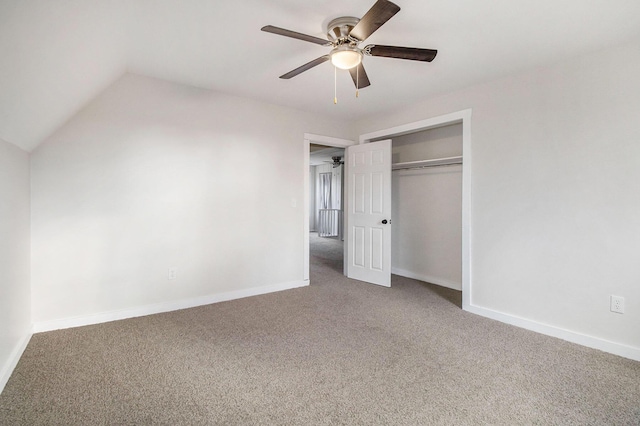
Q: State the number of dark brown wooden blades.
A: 5